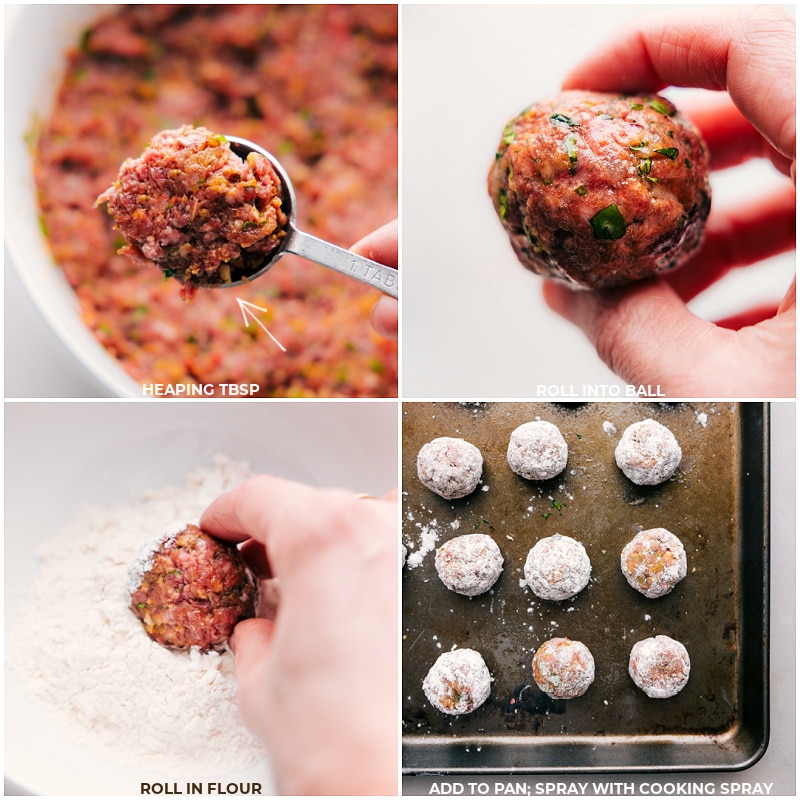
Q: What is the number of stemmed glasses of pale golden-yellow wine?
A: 0